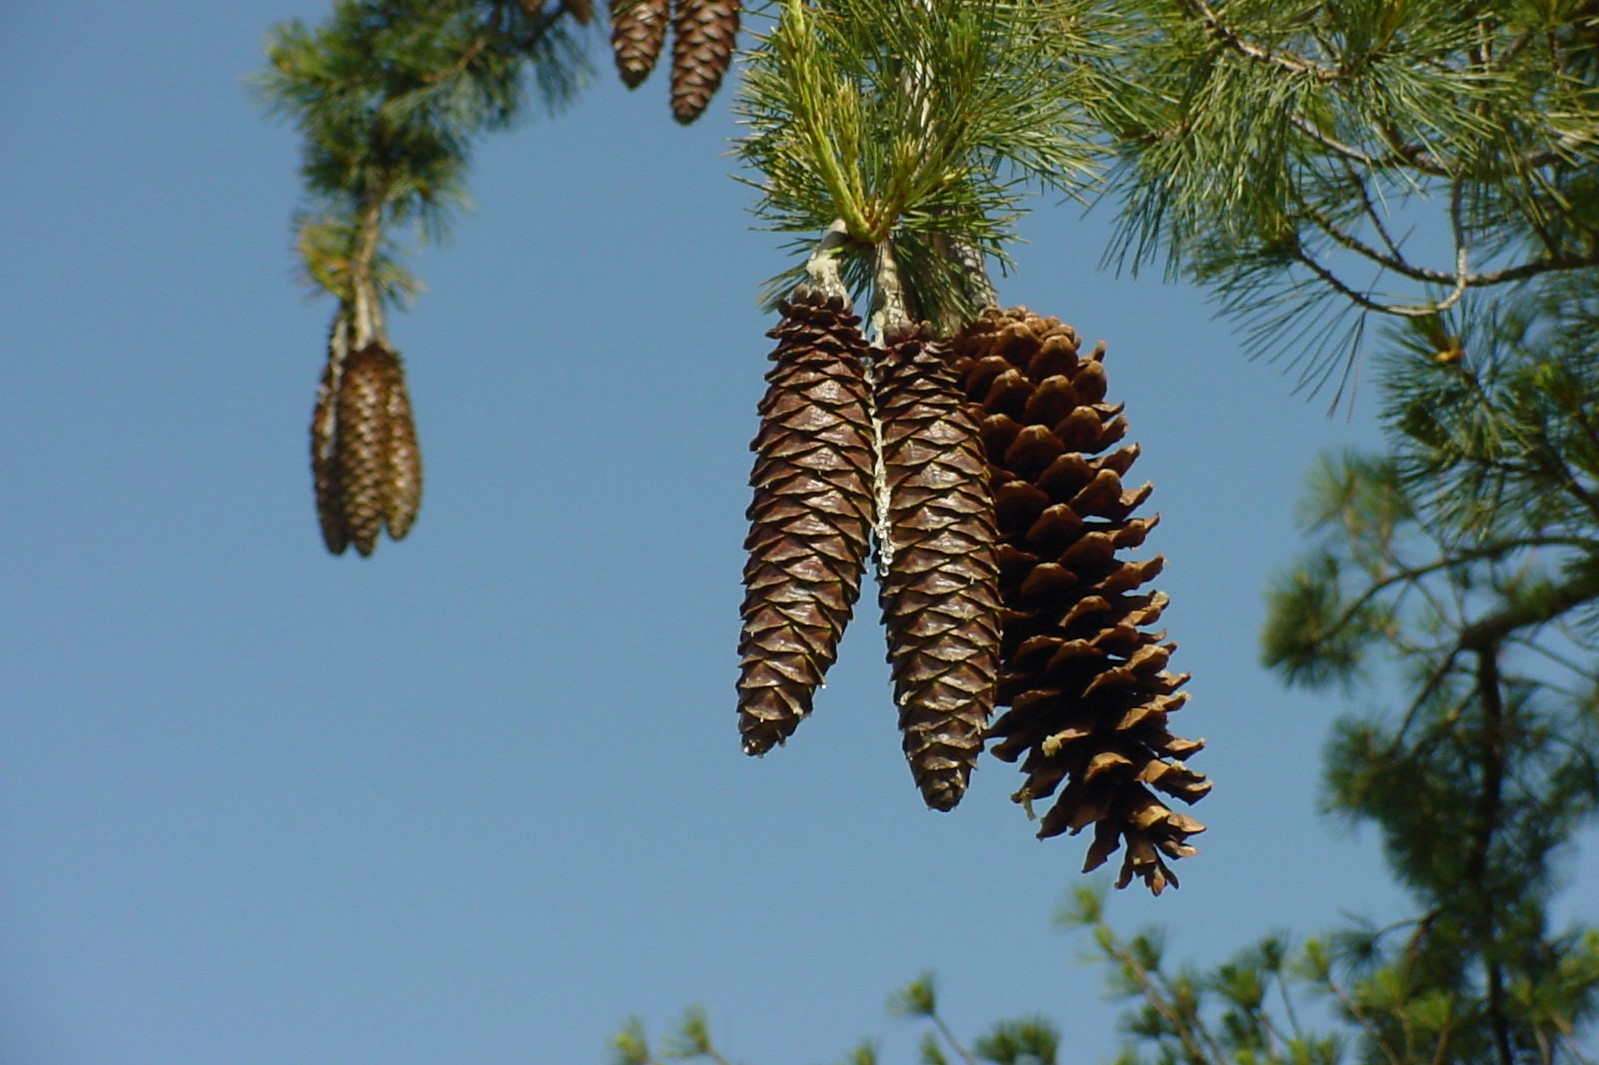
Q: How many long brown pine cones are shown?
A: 8